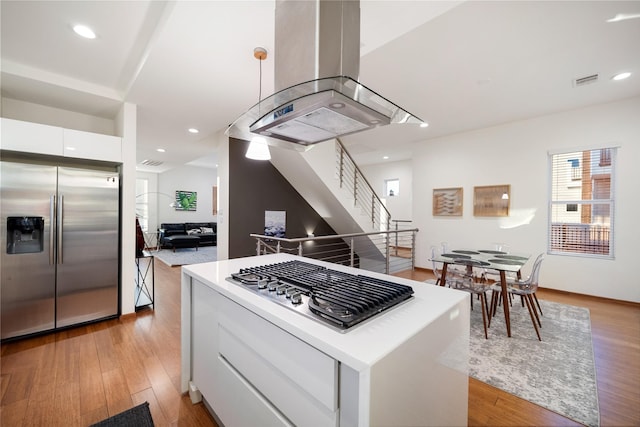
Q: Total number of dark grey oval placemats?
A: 6